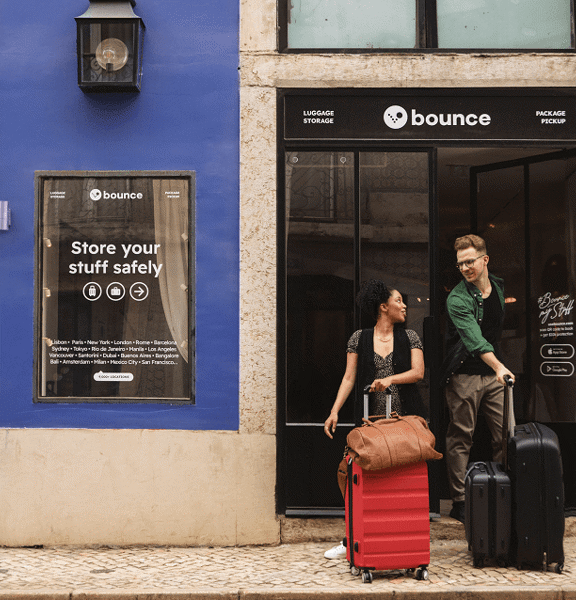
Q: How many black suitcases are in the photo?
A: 2